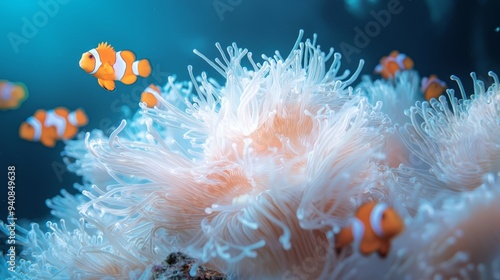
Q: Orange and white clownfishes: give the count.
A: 7